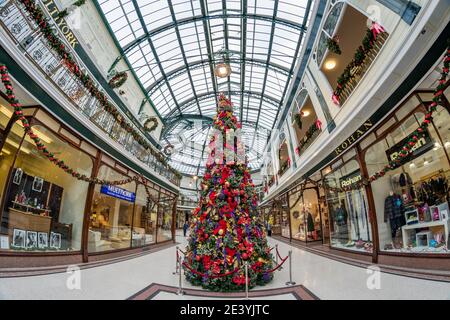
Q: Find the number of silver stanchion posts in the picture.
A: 5